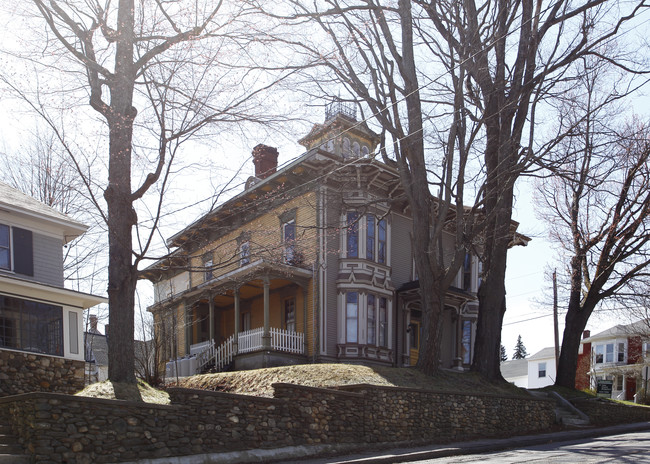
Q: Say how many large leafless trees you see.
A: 4